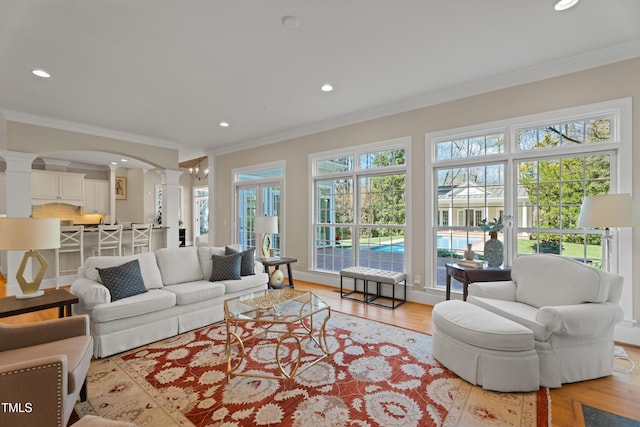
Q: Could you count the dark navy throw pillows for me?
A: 3